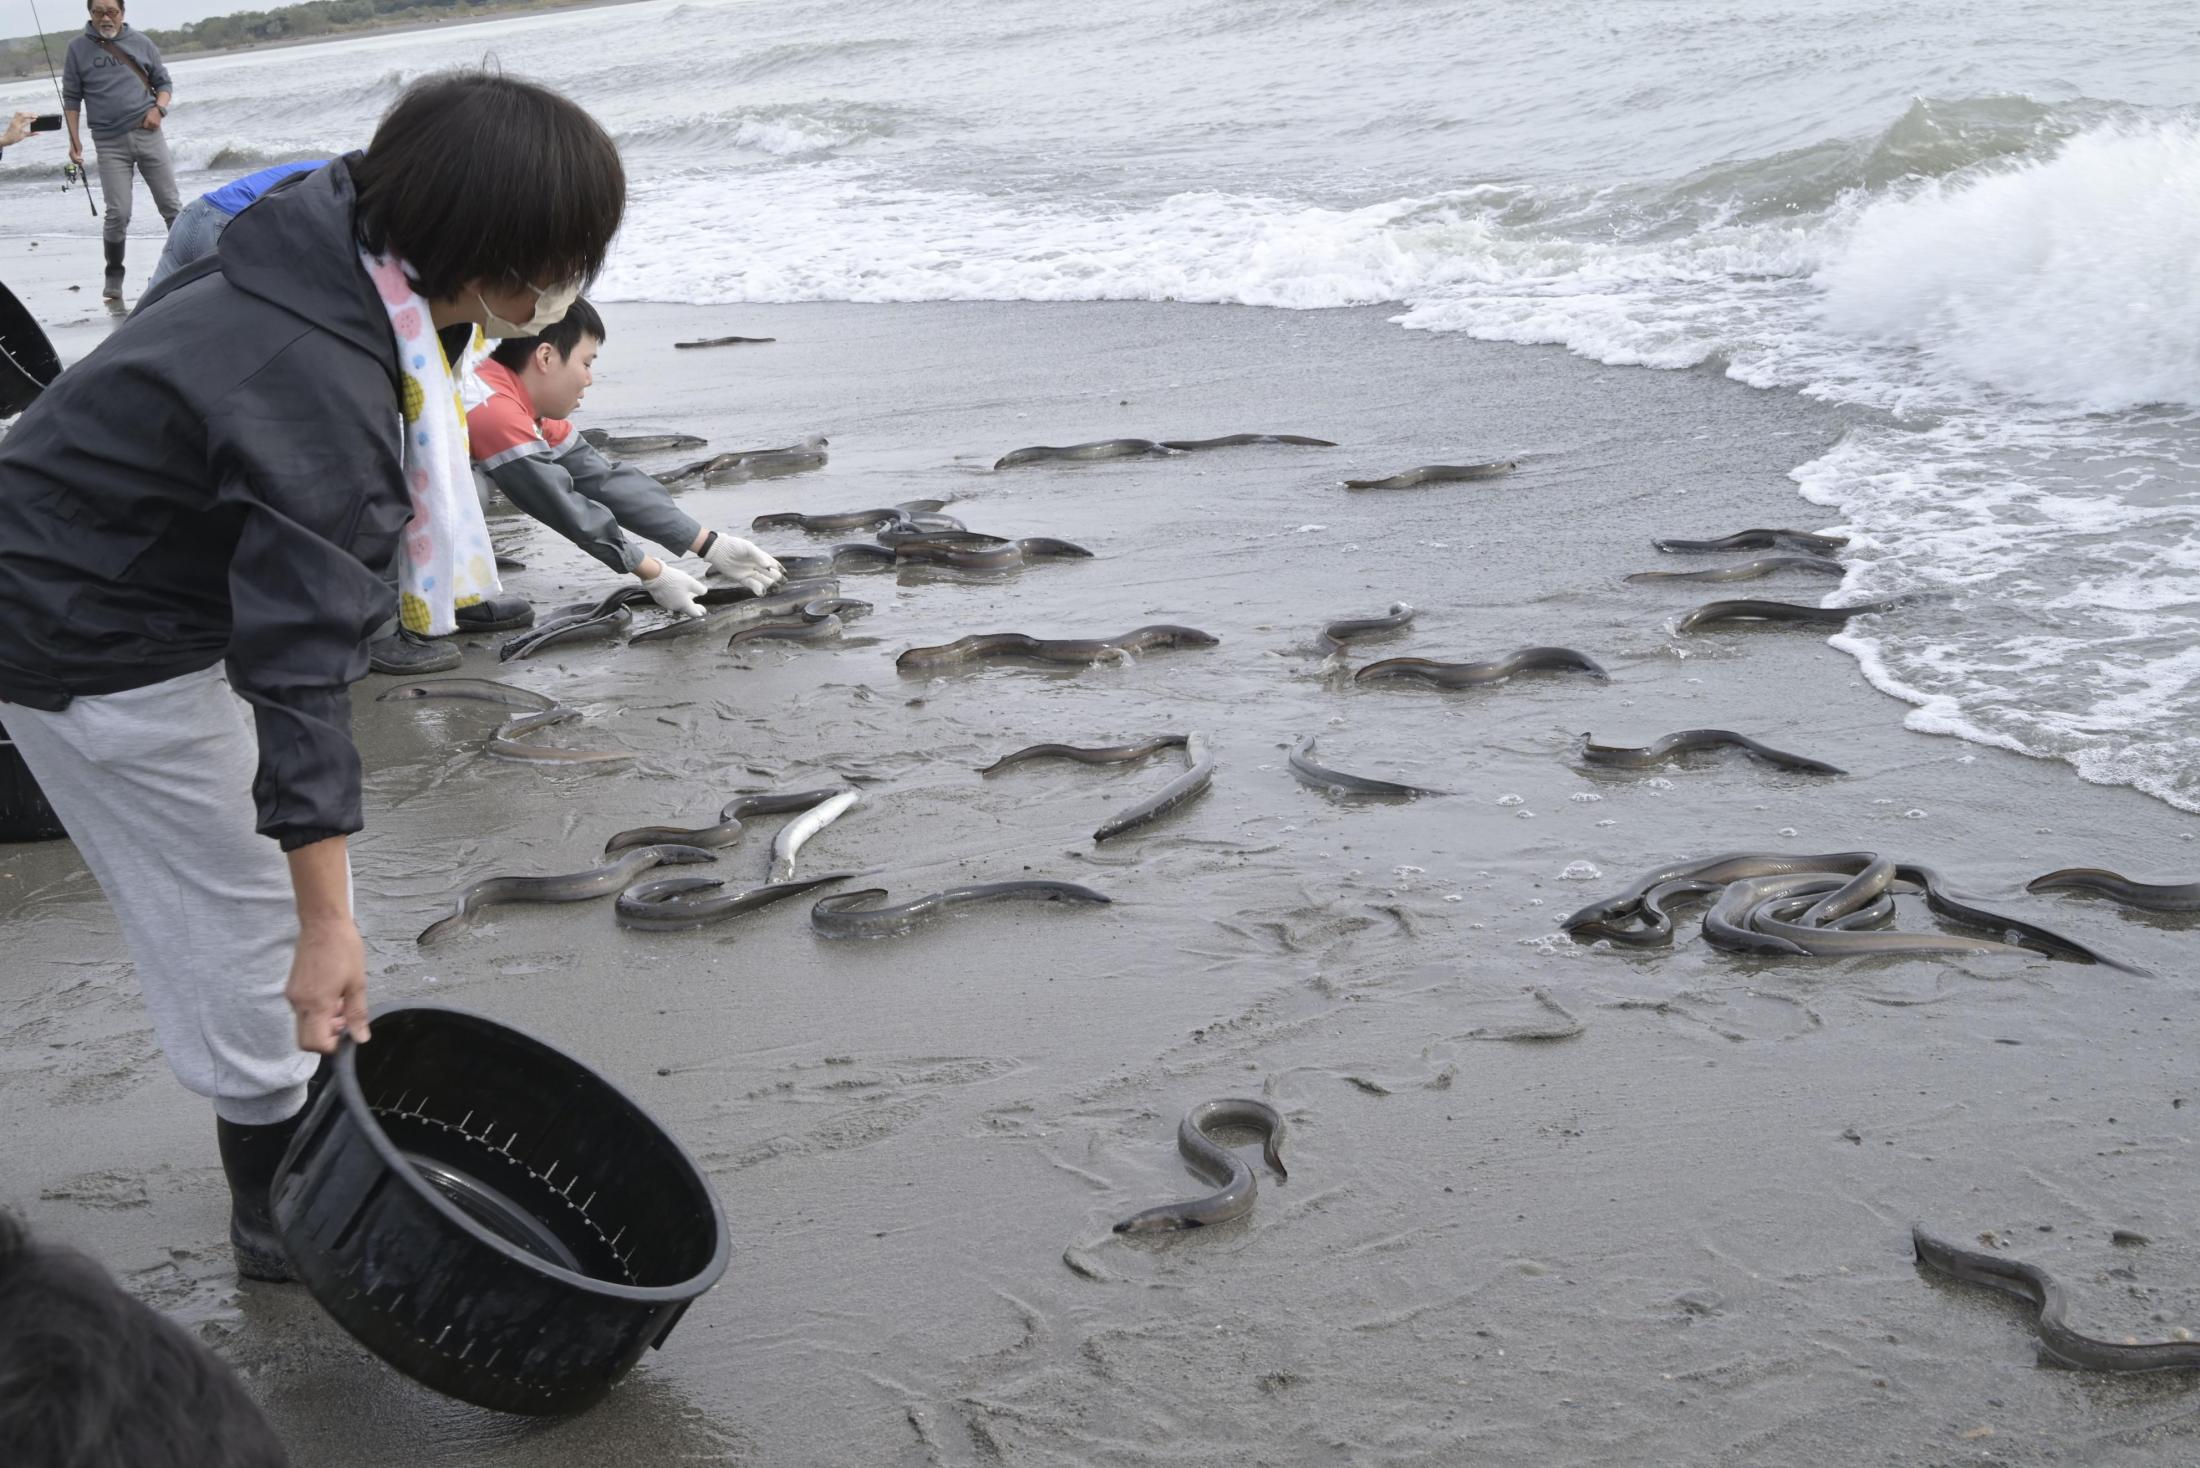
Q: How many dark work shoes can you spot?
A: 2